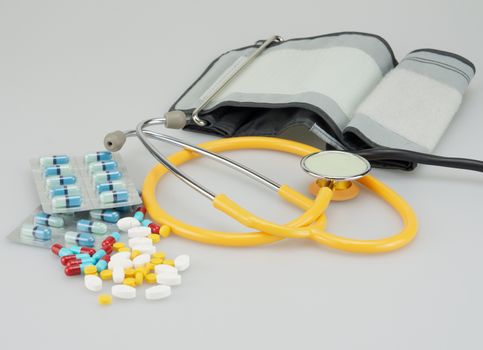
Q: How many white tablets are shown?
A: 14